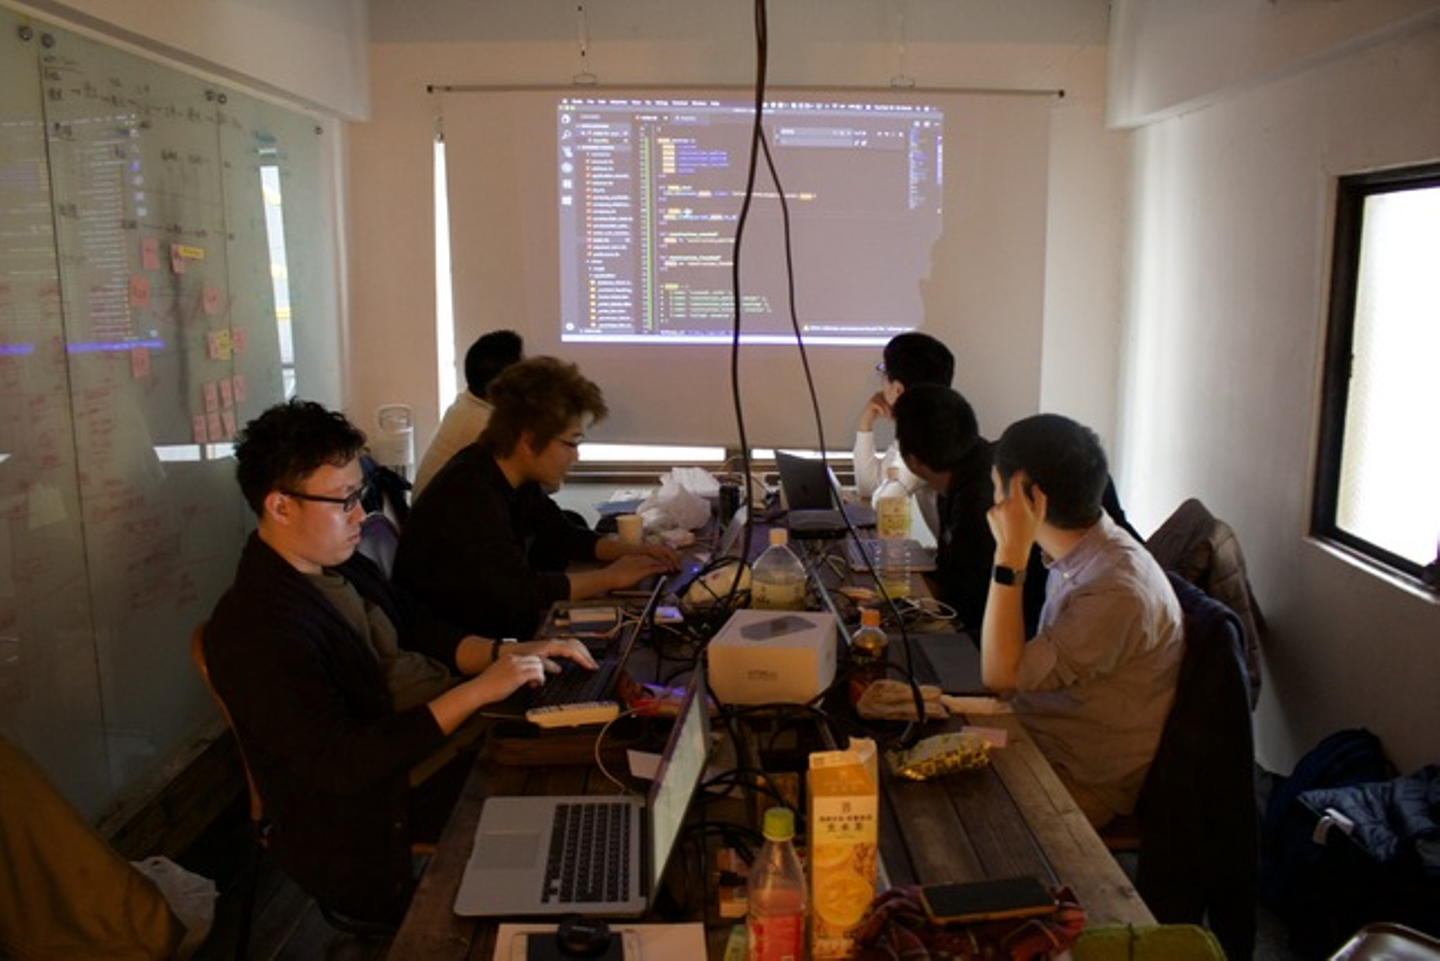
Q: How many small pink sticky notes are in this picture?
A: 13